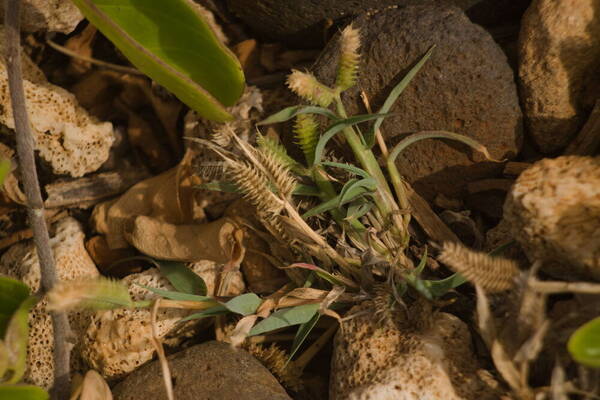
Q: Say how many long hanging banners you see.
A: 0